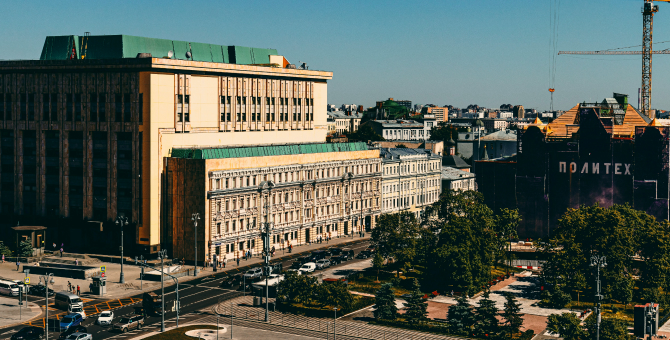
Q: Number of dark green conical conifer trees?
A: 5